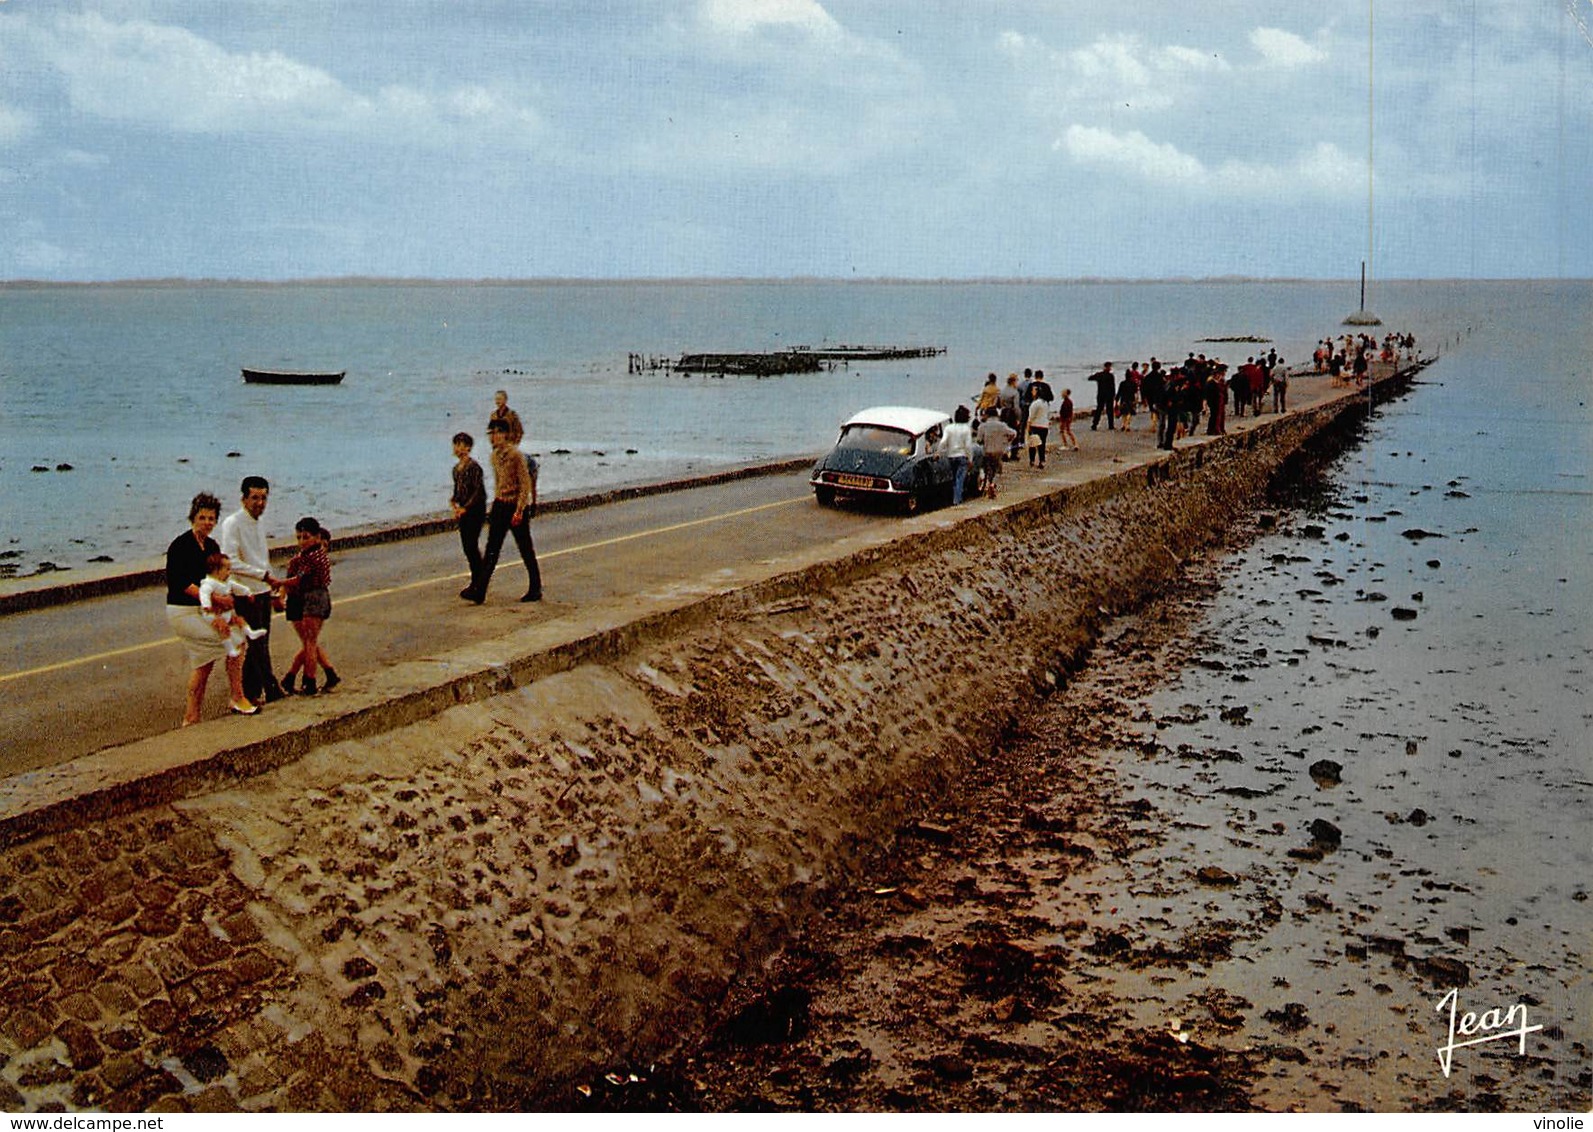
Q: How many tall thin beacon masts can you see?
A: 1